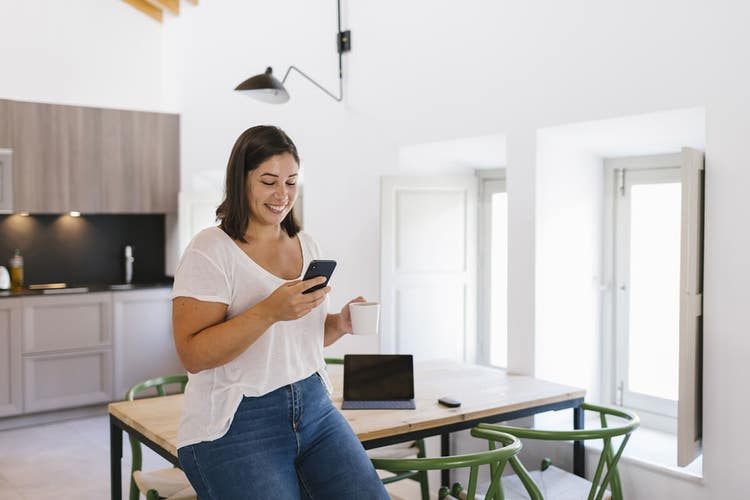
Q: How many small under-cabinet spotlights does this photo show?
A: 2